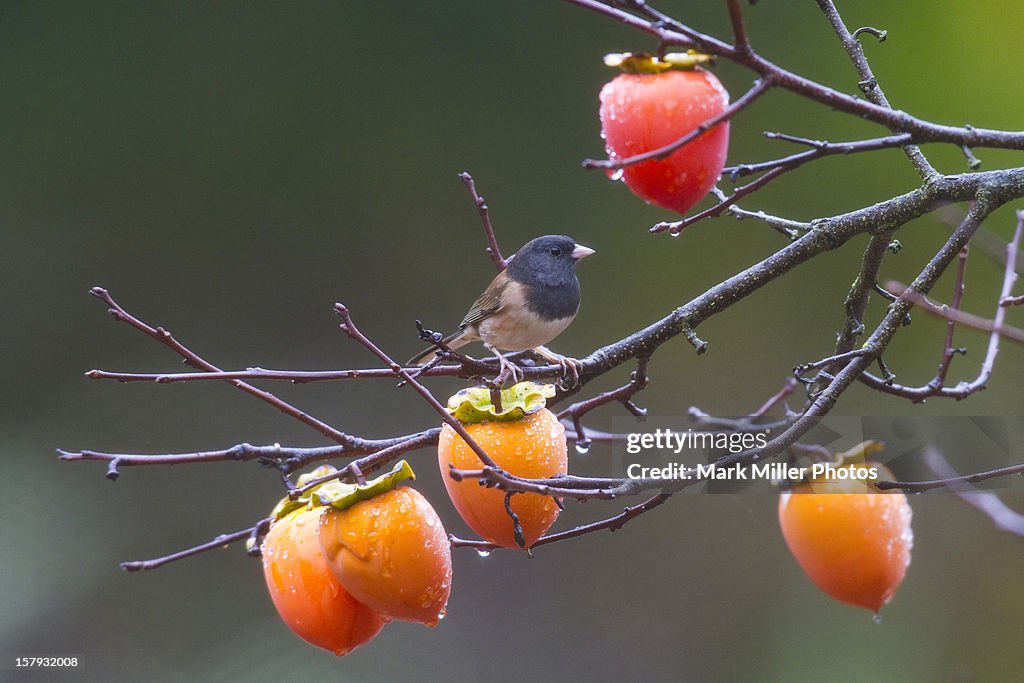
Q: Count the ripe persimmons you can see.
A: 5